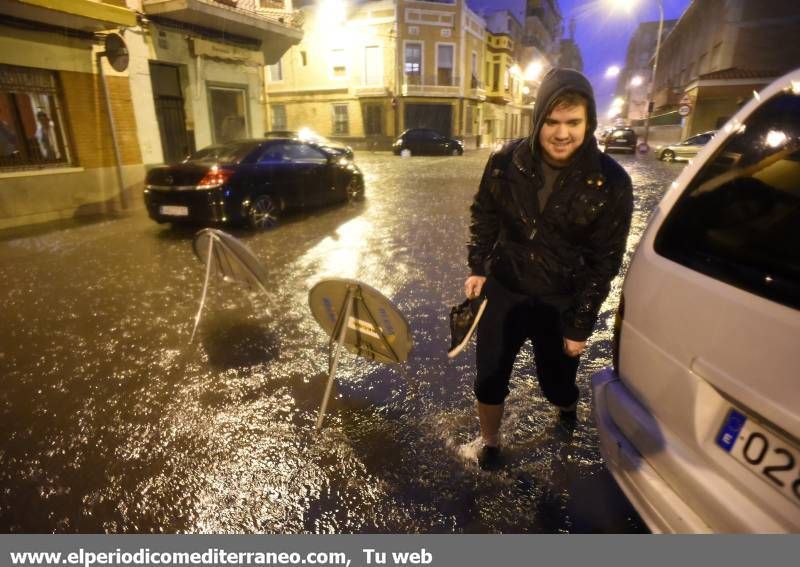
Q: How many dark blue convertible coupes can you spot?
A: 1